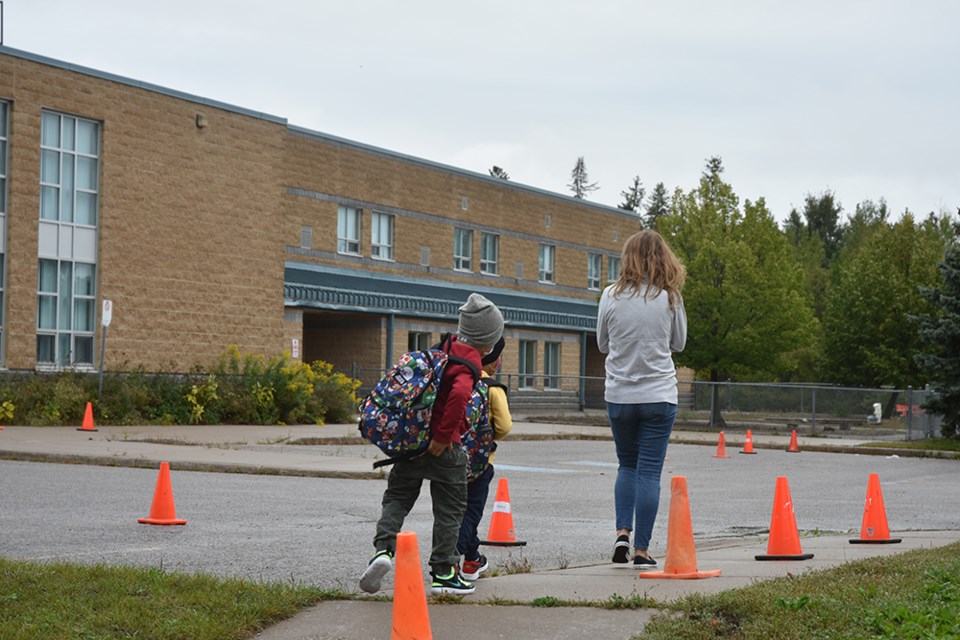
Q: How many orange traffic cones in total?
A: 10